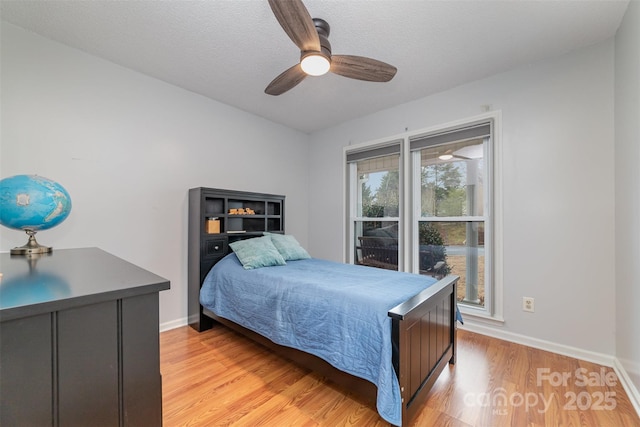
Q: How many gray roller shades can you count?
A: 2